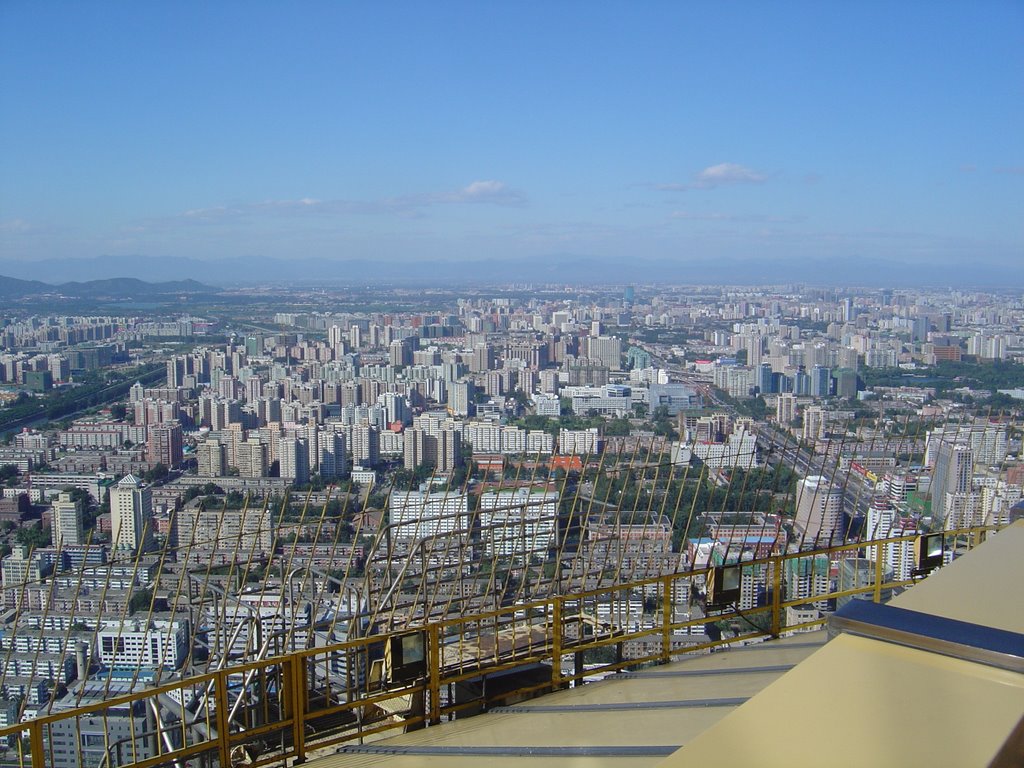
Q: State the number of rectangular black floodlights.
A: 3